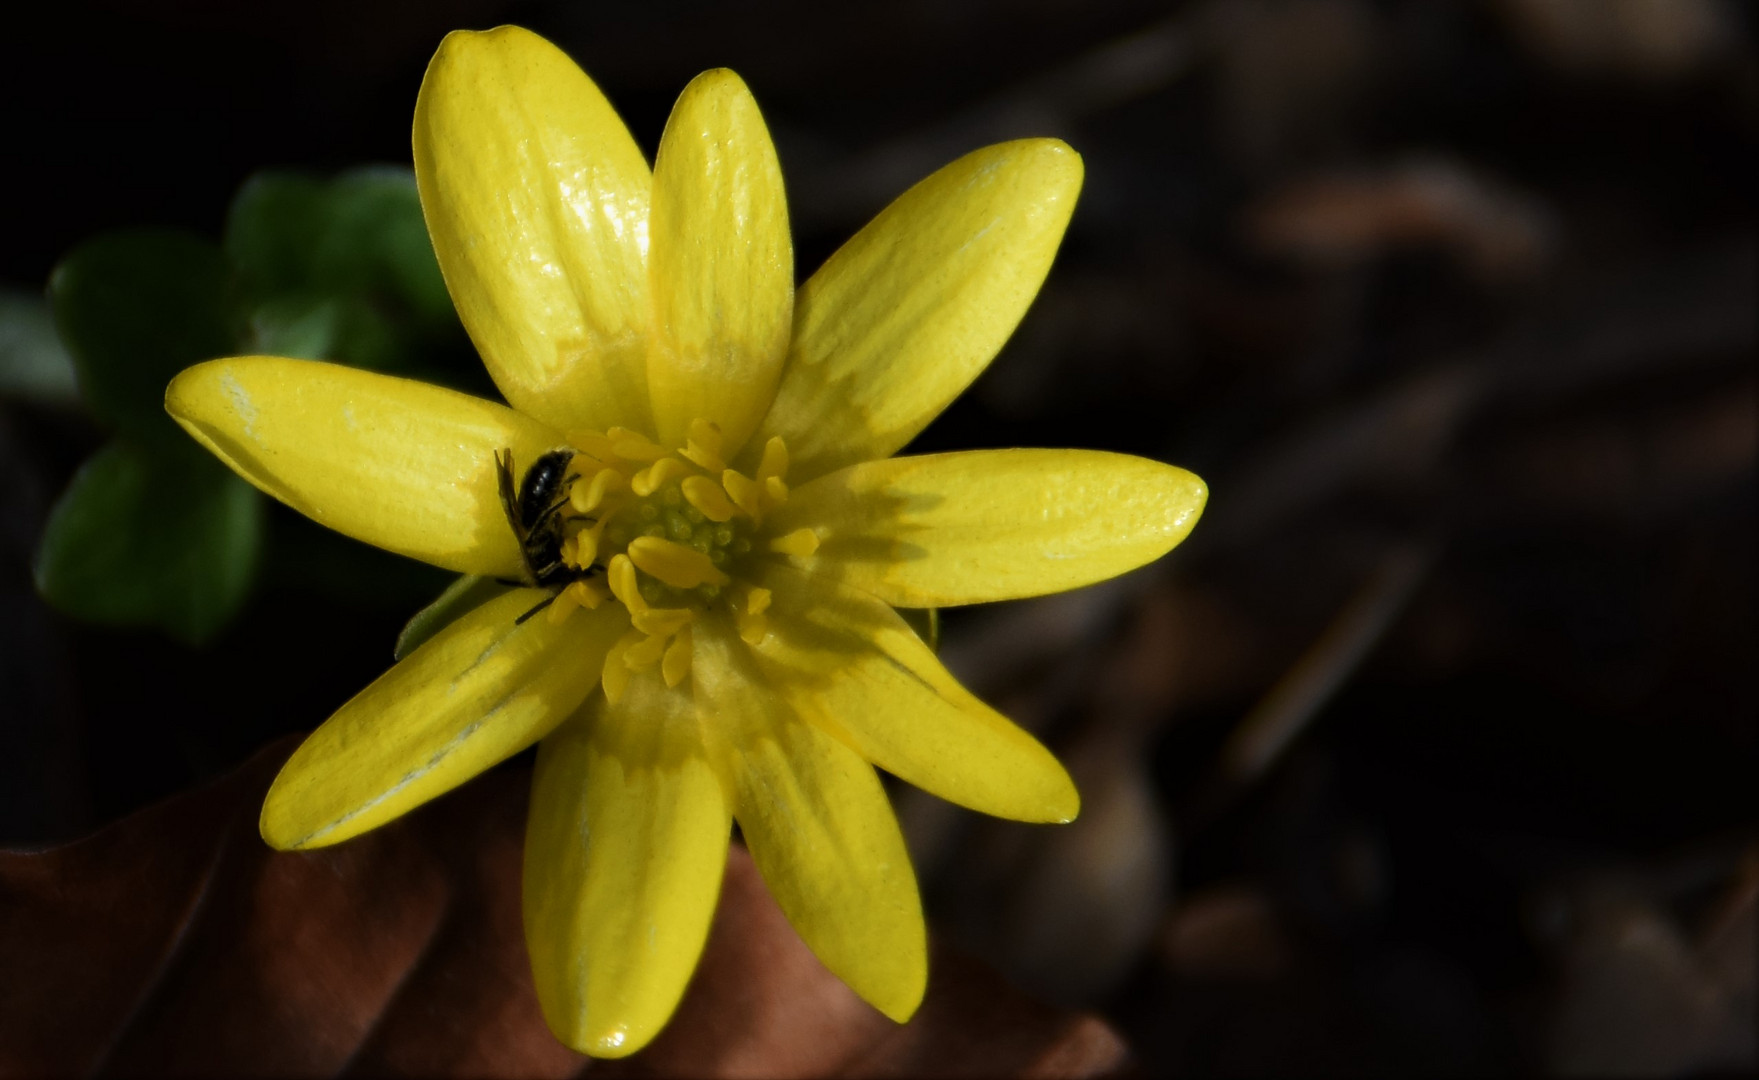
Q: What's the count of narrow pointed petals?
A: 9